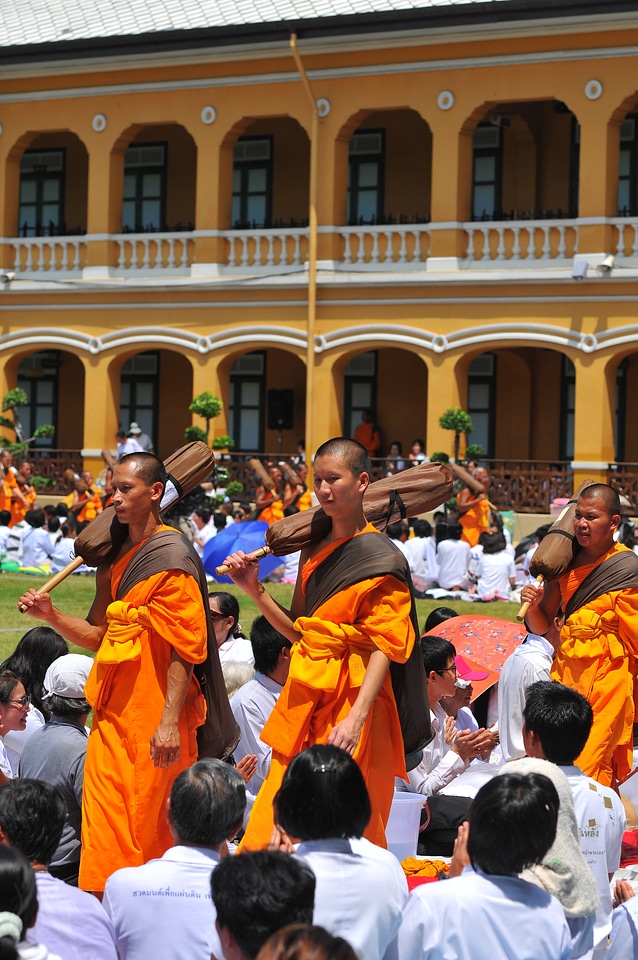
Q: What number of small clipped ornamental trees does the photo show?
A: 3